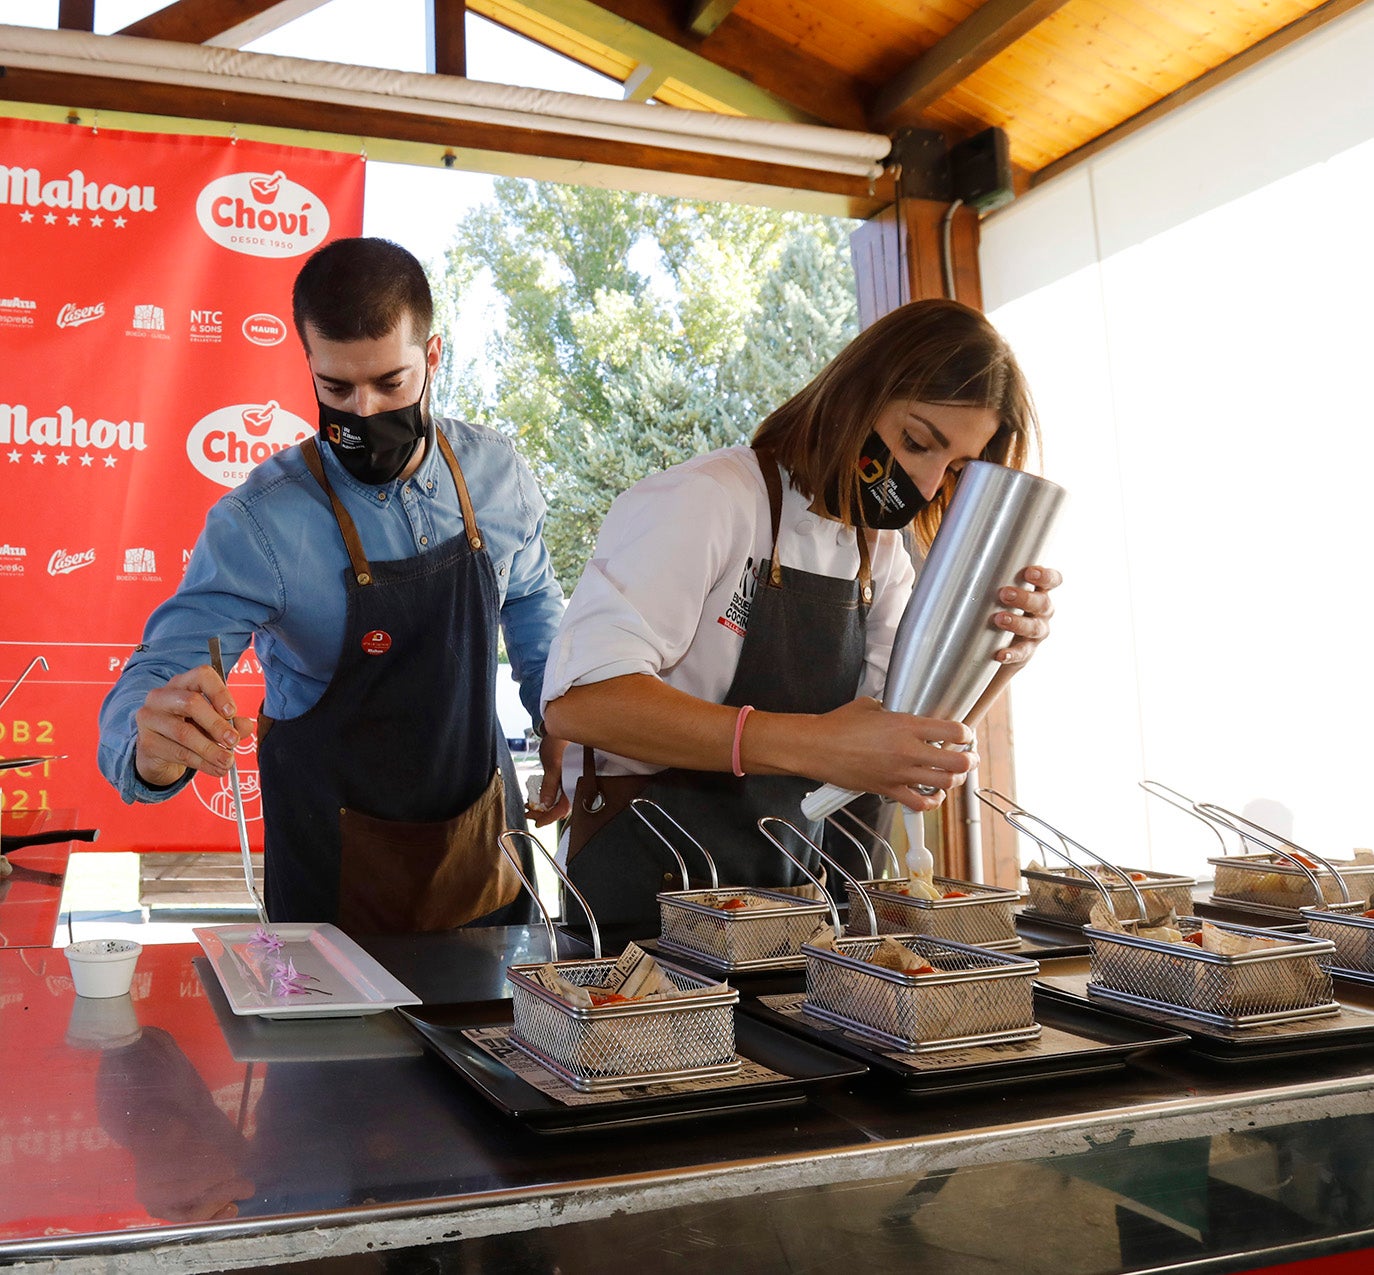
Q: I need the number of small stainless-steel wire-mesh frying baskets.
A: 8